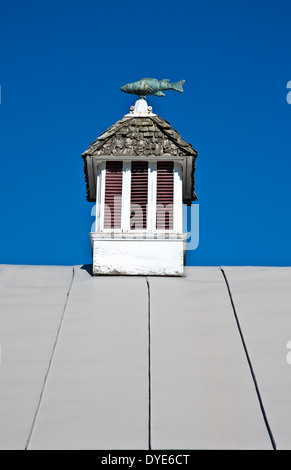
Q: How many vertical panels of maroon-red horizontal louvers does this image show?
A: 3